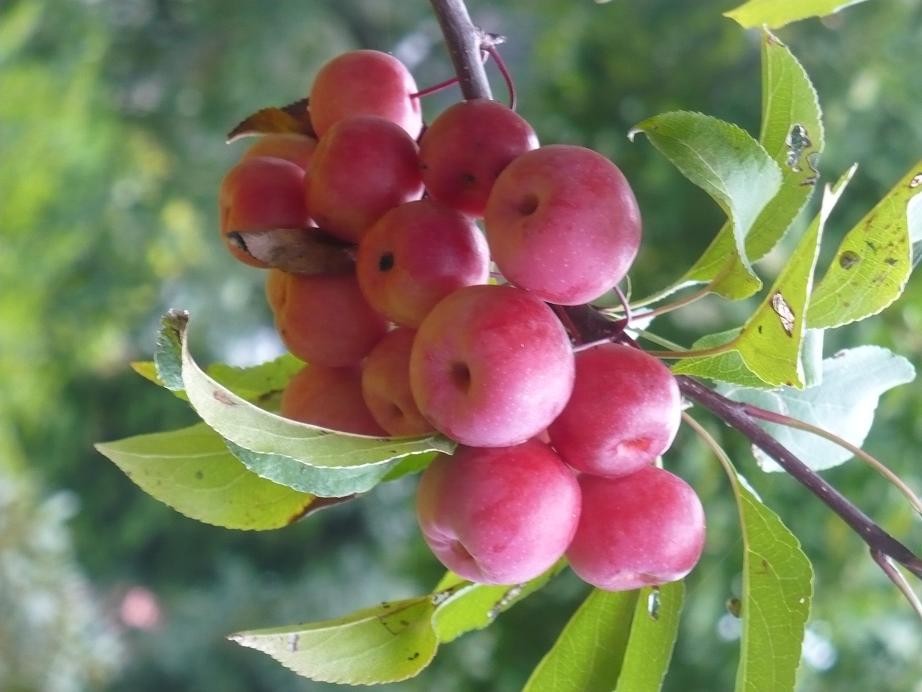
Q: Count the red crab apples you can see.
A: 14